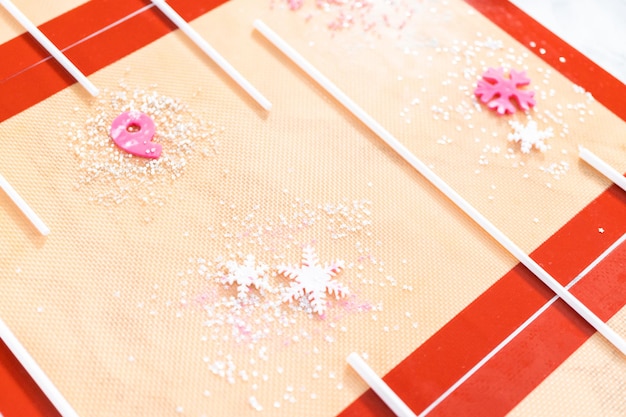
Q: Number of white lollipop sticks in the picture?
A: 7